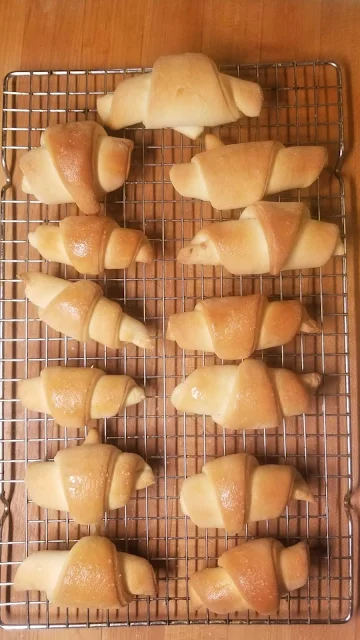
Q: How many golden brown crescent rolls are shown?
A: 13